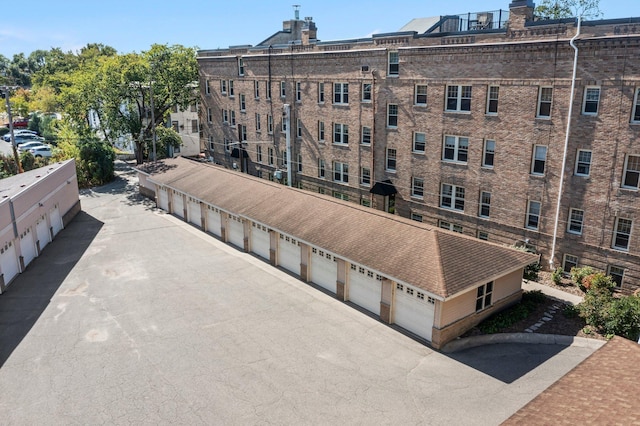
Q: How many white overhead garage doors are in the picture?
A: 14